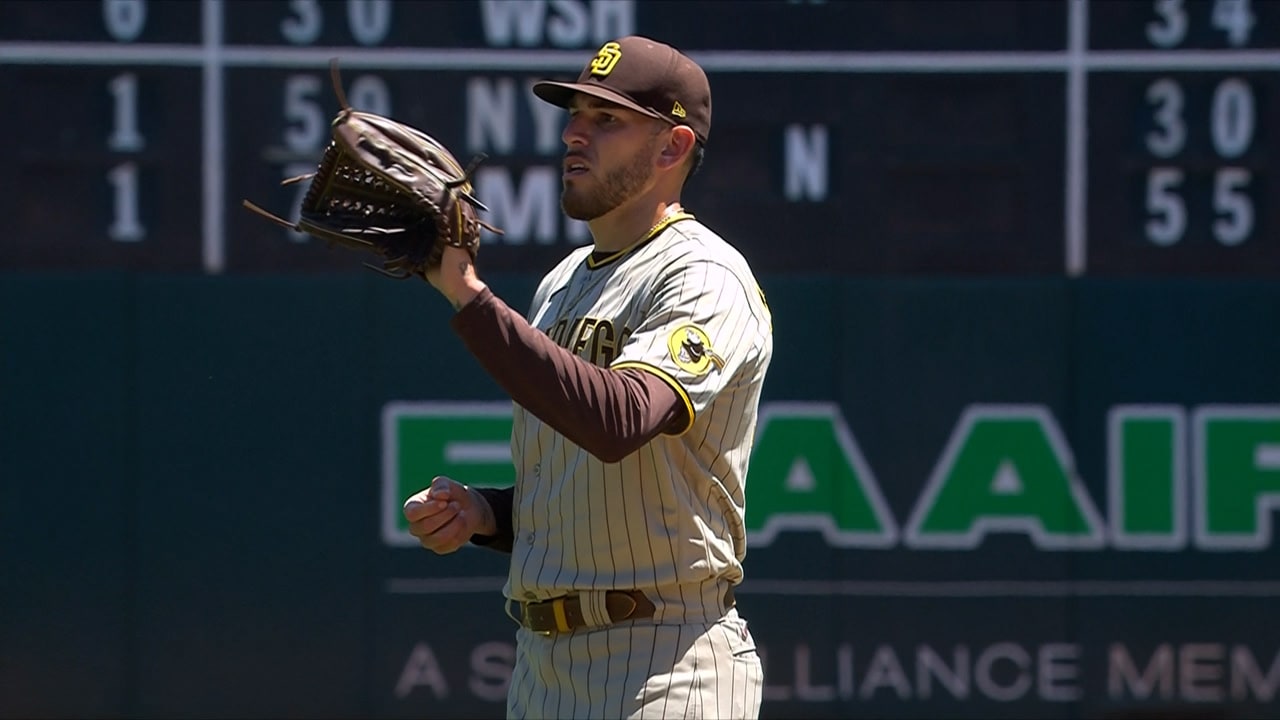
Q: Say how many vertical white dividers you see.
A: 2